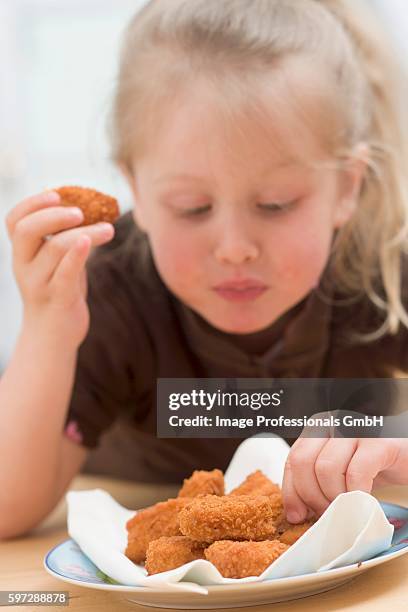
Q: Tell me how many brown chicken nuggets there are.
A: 8